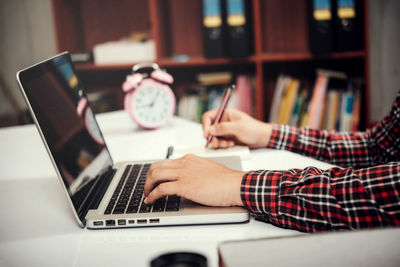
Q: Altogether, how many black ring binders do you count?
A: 4